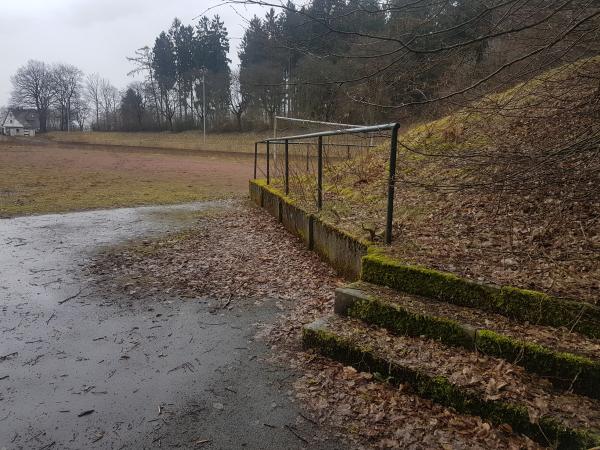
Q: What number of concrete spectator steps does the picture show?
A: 3